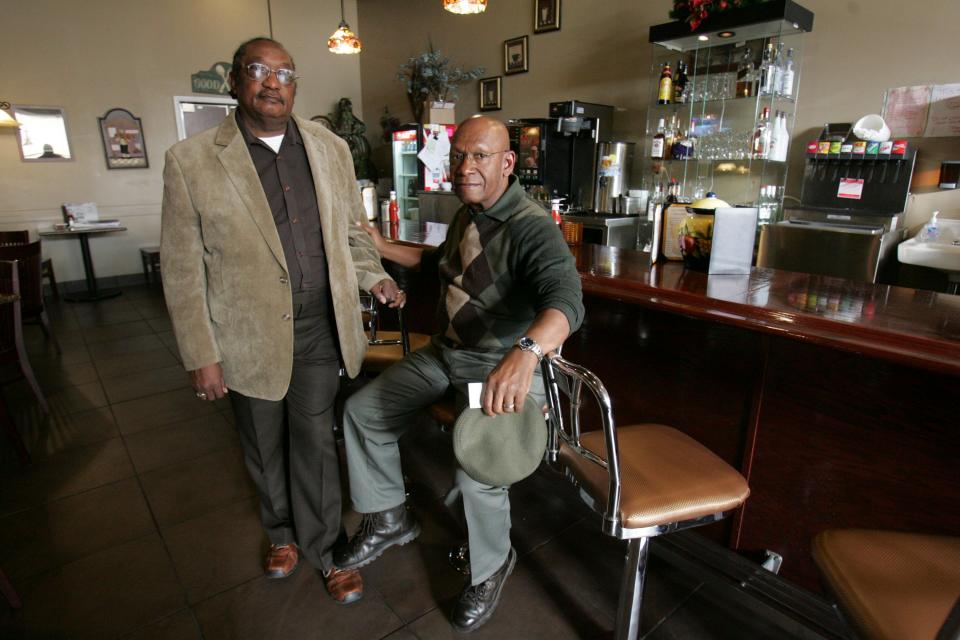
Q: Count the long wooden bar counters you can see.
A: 1